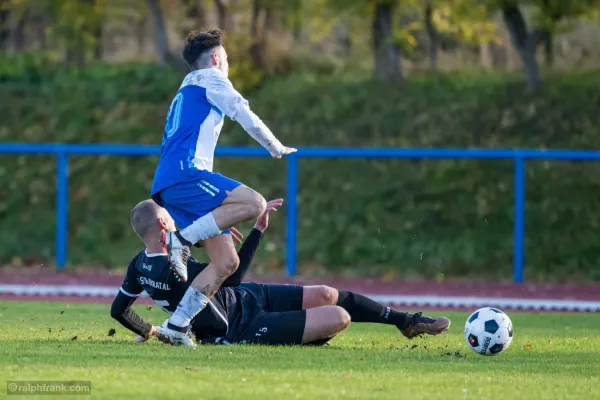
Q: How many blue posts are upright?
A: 3